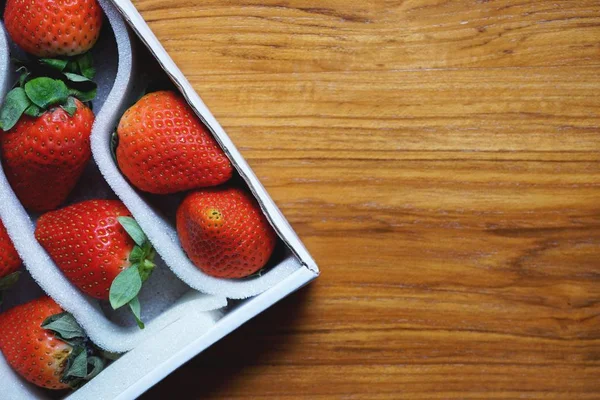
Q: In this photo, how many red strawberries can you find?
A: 7